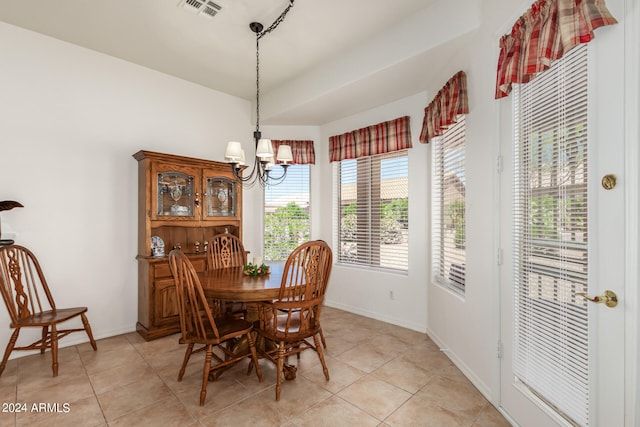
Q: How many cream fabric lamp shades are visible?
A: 5